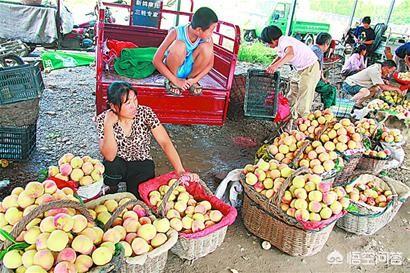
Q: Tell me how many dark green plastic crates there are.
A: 3